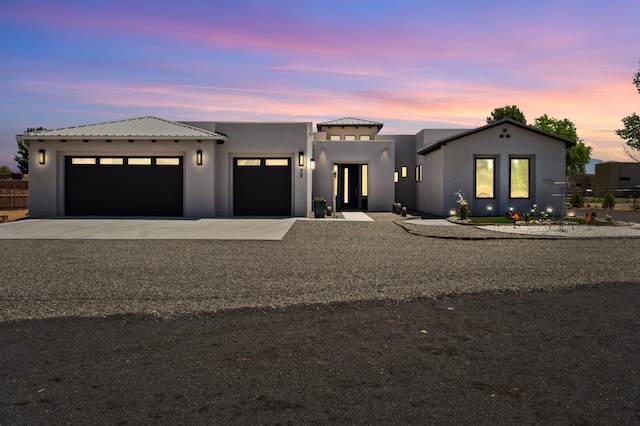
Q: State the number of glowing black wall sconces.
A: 4